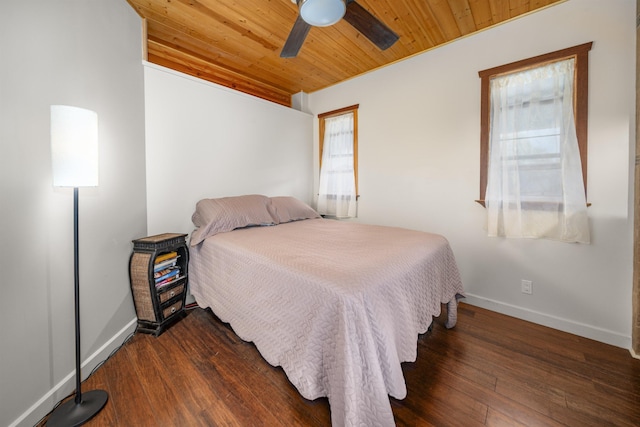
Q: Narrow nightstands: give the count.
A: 1